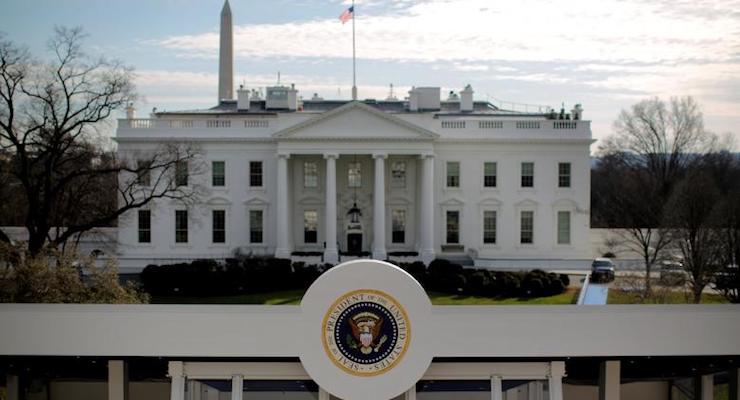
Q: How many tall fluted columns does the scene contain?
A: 4